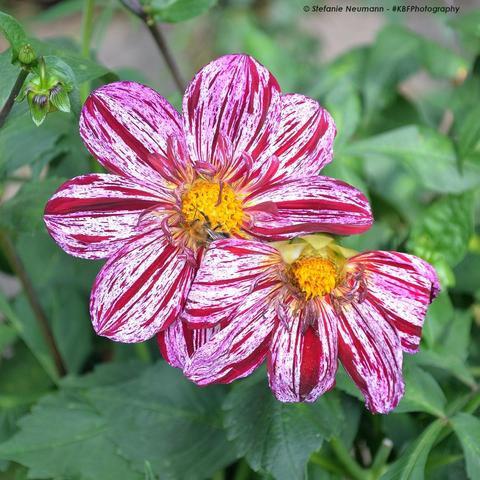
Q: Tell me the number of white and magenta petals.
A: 12